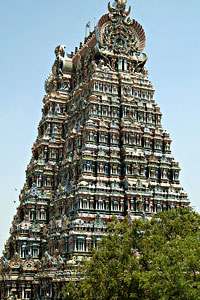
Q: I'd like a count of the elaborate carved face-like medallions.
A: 1